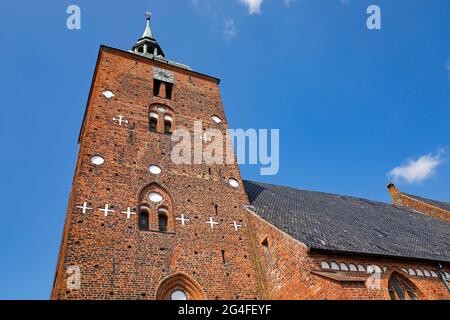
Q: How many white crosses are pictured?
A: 8